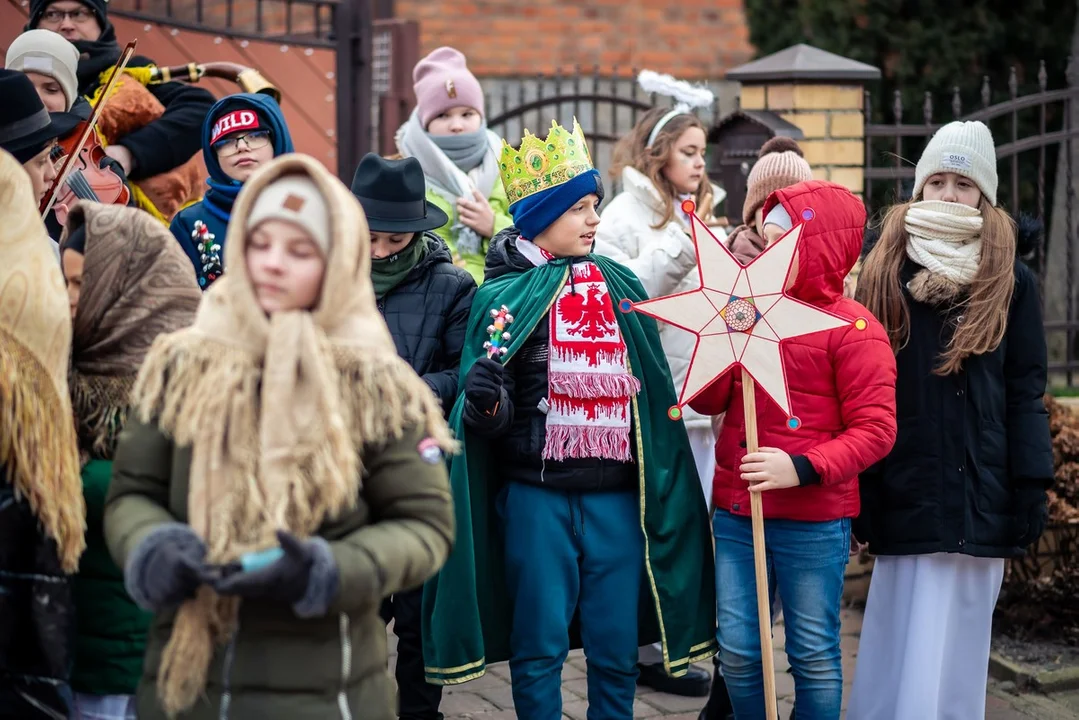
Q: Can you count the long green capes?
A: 1